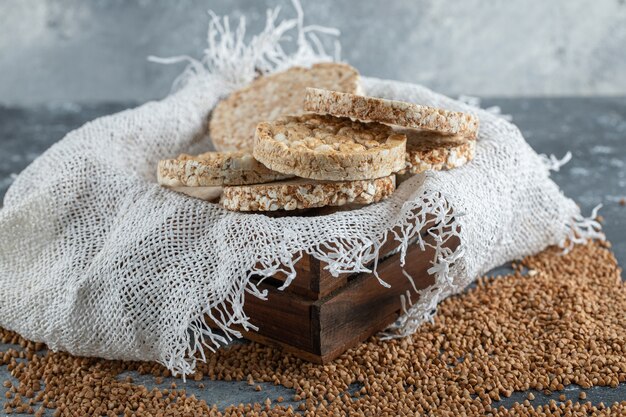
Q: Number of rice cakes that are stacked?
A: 6